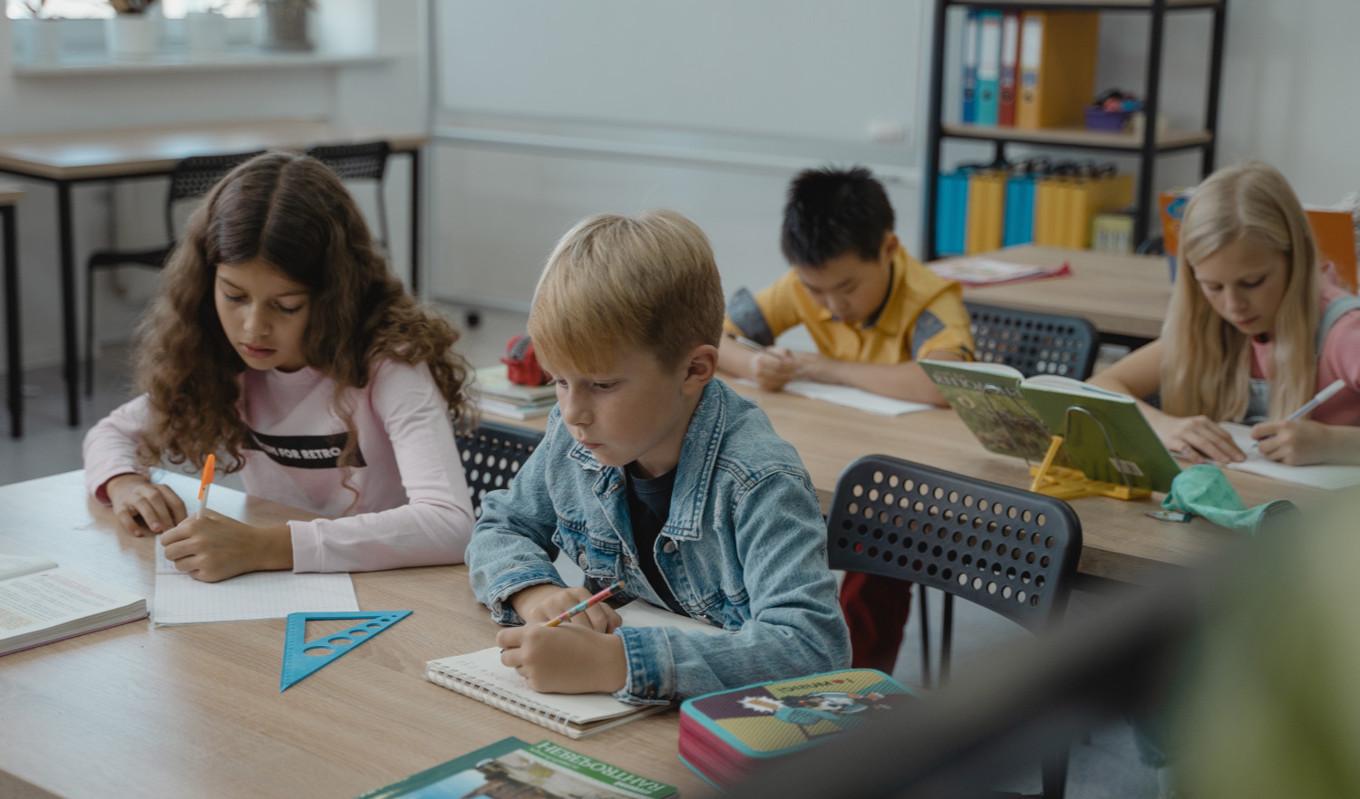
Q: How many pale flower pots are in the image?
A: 3